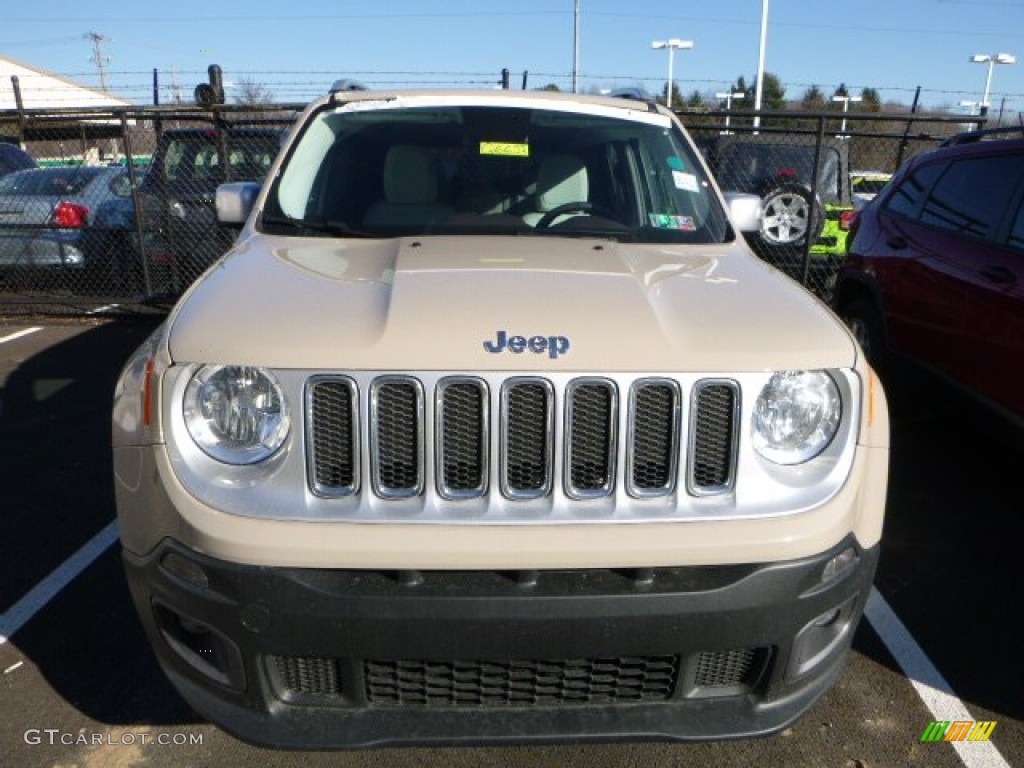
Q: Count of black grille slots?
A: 7